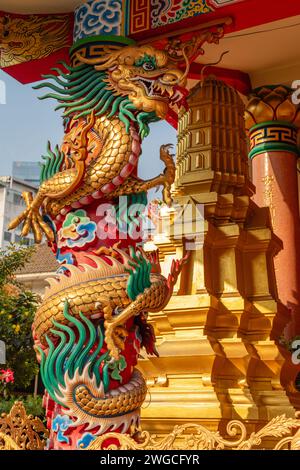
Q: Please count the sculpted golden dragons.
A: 1